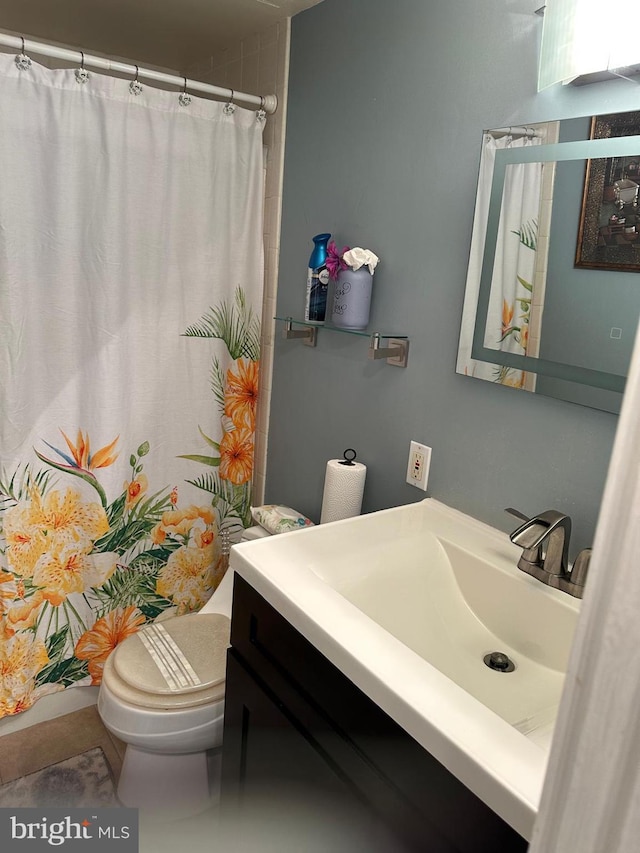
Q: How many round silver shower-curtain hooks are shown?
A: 6